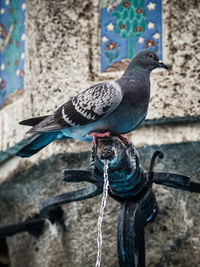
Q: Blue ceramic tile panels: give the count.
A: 2